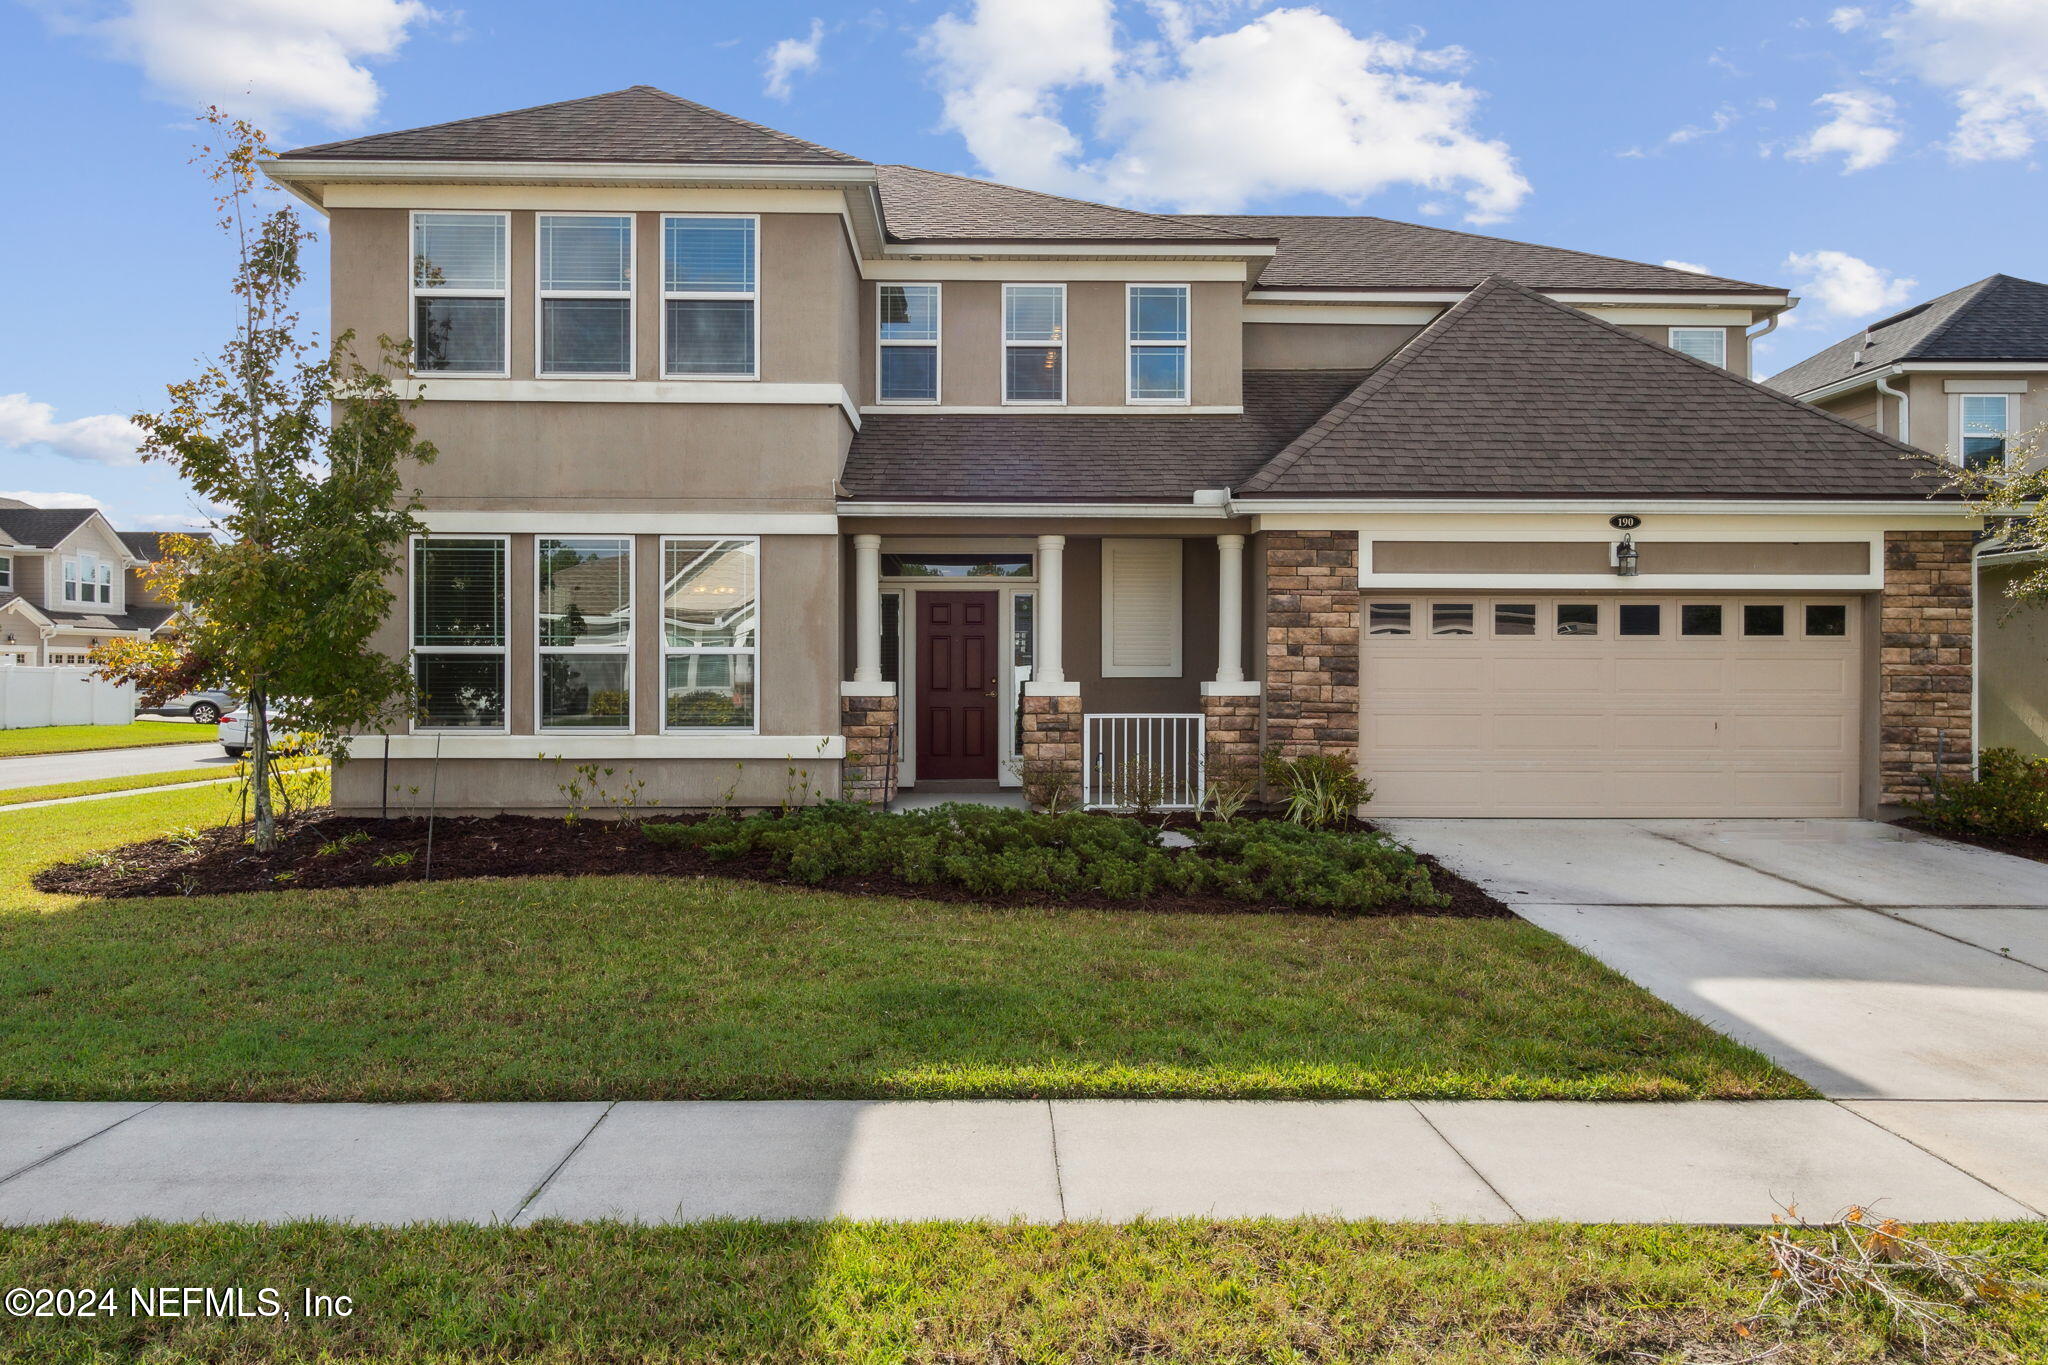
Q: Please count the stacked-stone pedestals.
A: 3